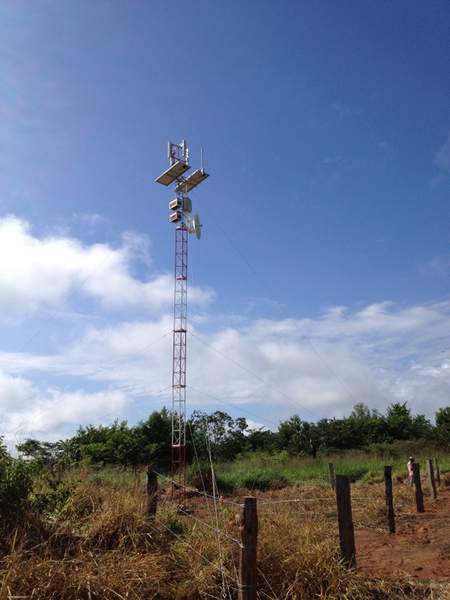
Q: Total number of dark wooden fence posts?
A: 8